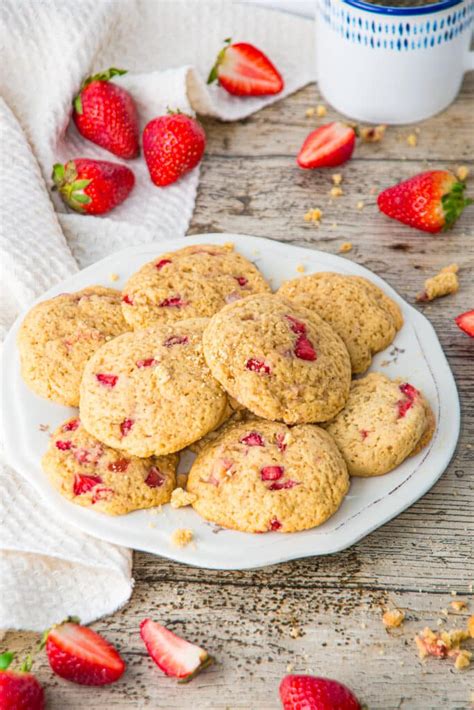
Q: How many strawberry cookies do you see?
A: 8